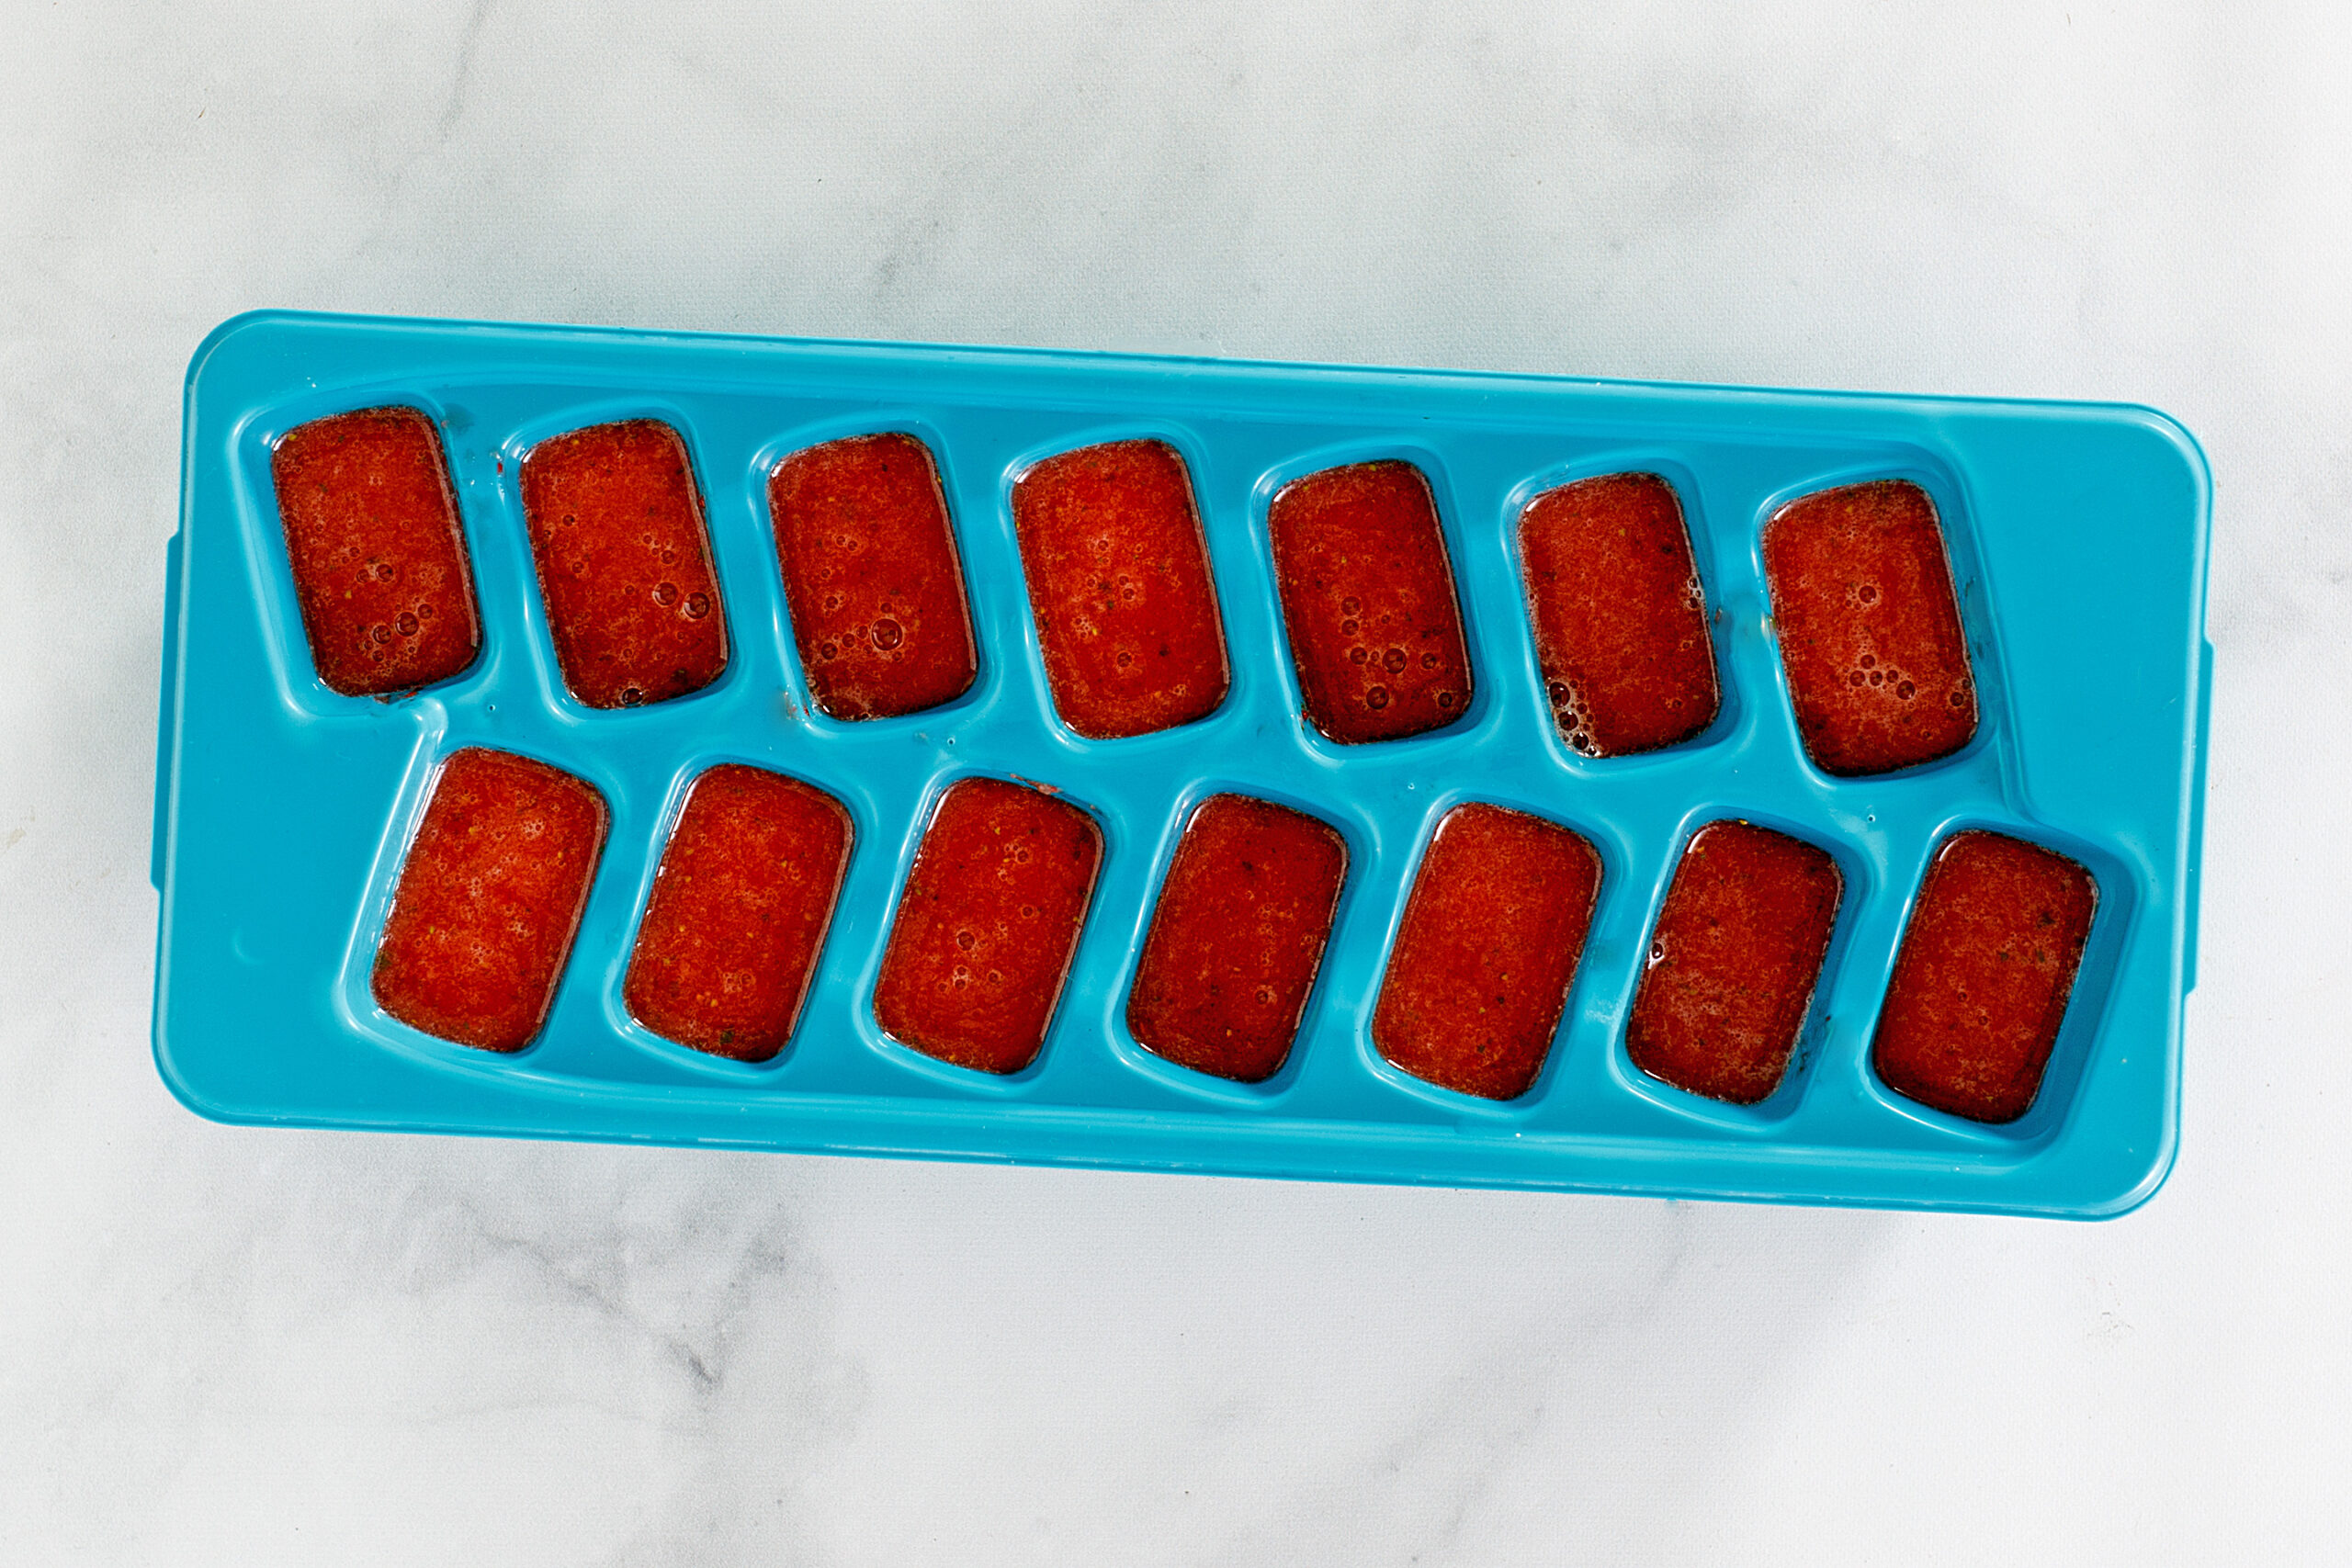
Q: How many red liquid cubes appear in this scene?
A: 14